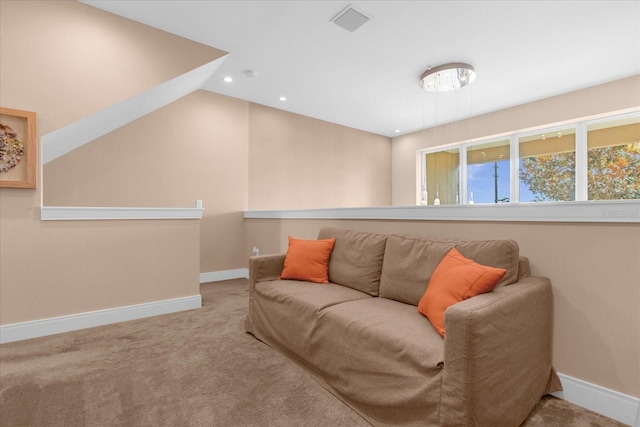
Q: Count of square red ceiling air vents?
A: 0